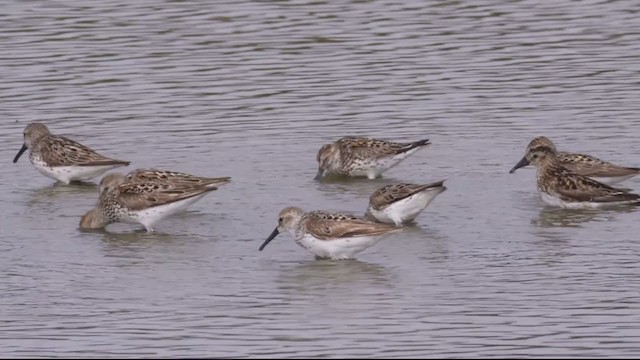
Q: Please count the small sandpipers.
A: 8